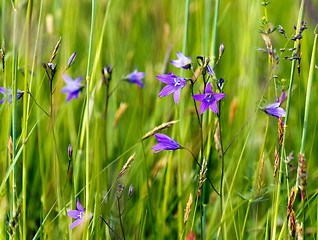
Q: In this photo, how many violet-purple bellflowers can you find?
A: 9